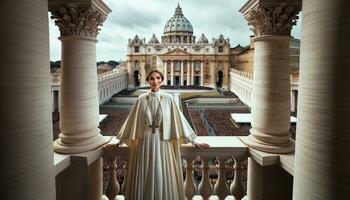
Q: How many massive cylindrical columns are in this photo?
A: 4